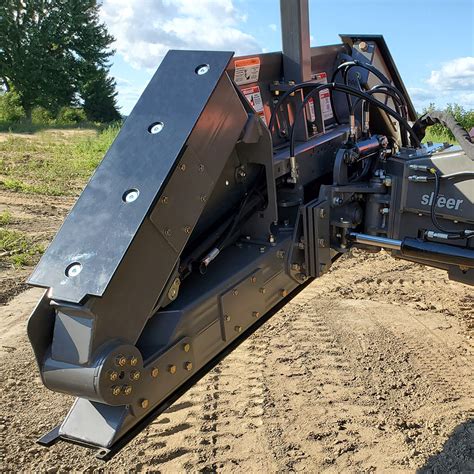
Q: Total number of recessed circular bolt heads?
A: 4